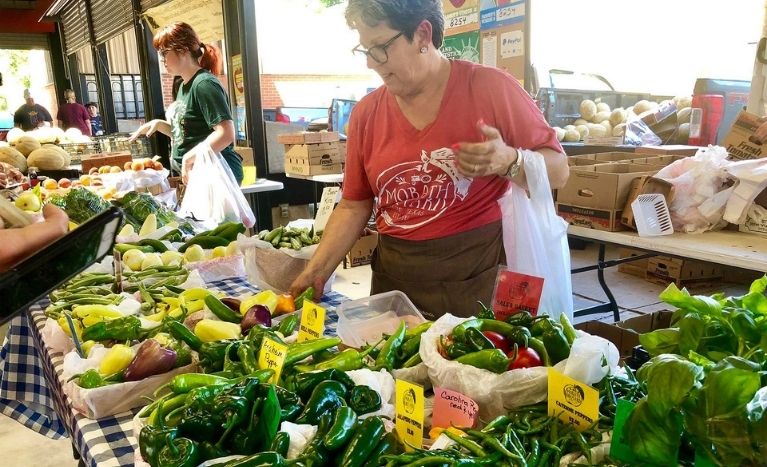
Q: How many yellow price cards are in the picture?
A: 4